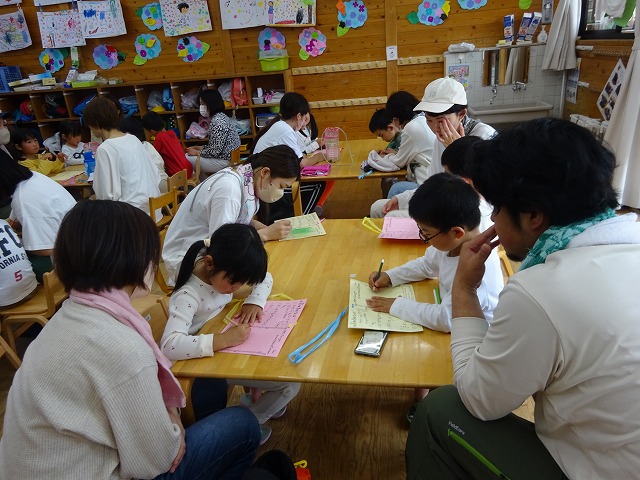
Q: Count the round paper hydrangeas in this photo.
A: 10